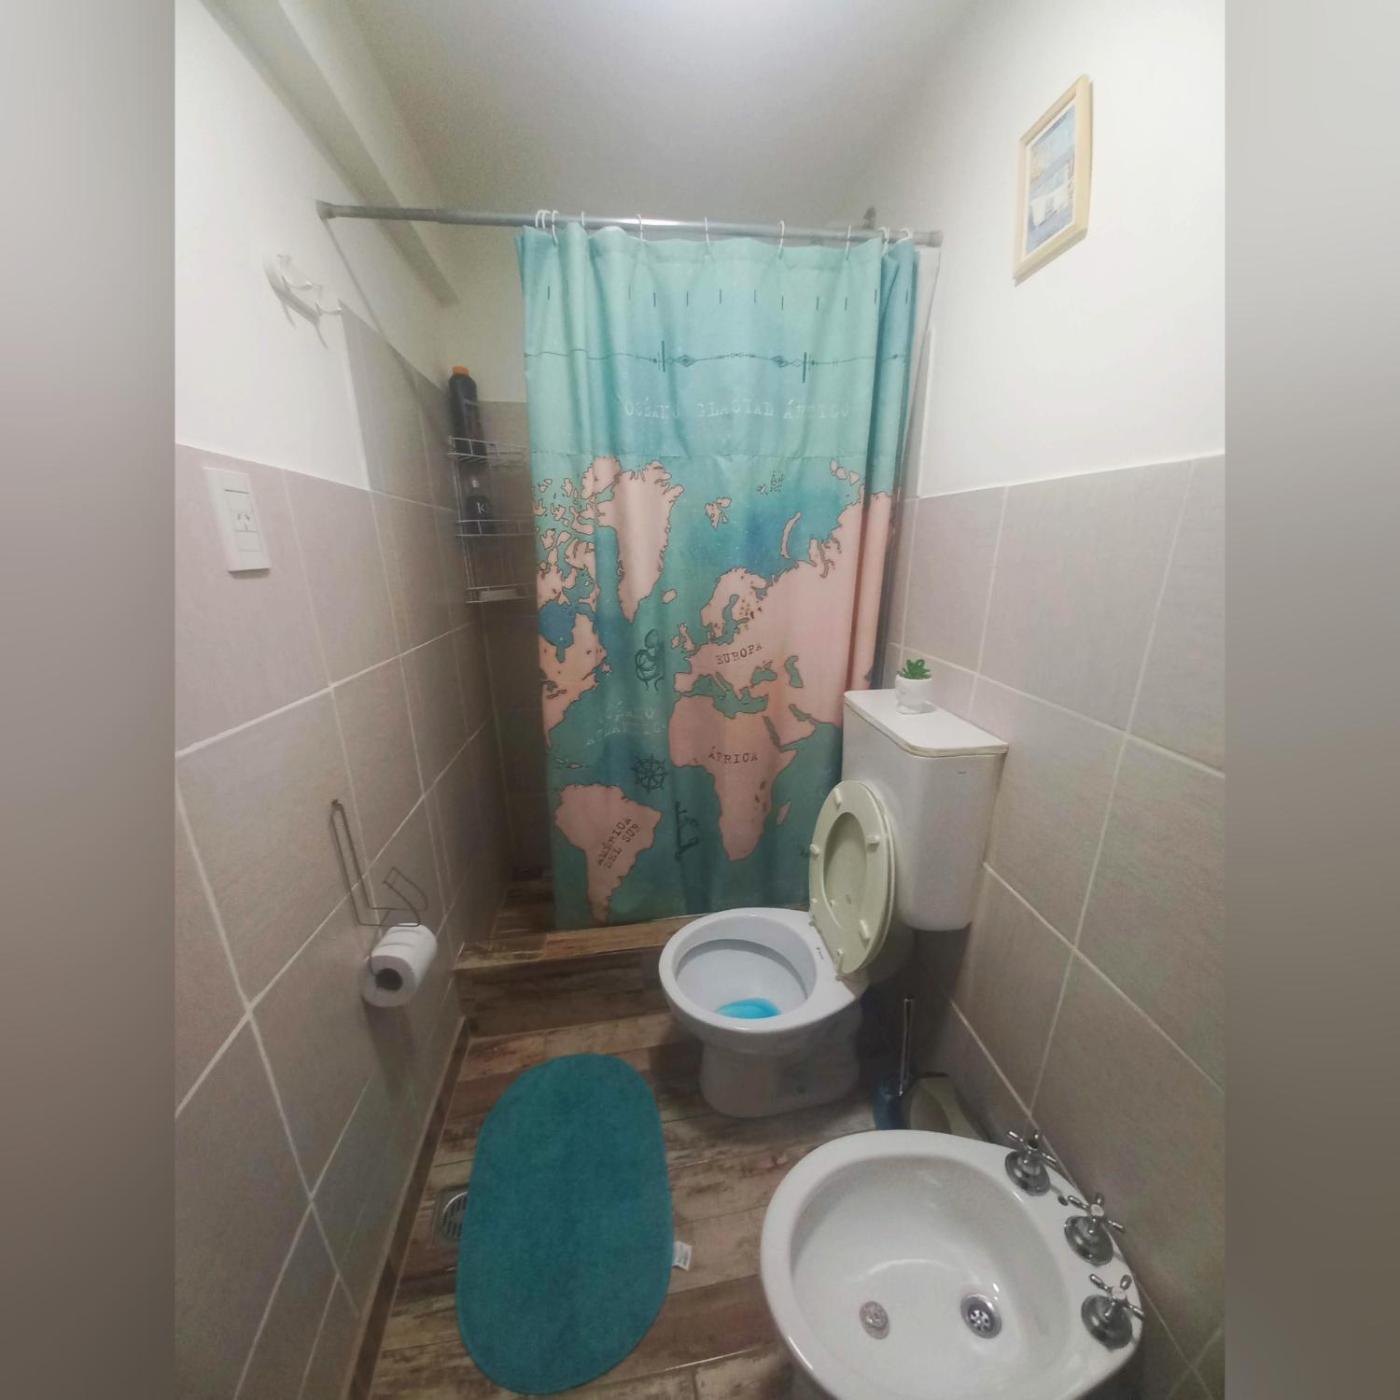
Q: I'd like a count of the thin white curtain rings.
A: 10